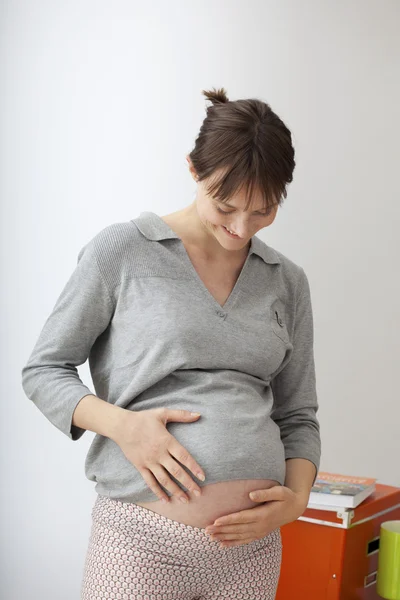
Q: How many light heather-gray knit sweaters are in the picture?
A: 1